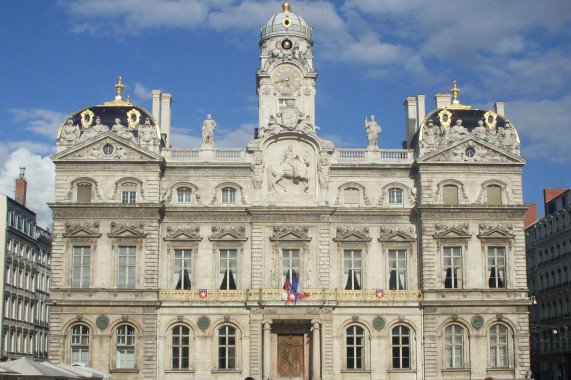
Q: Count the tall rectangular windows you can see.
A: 9